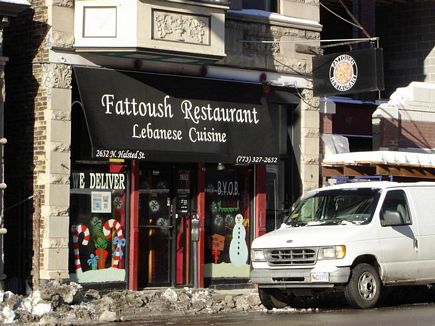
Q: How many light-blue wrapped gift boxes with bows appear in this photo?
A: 1